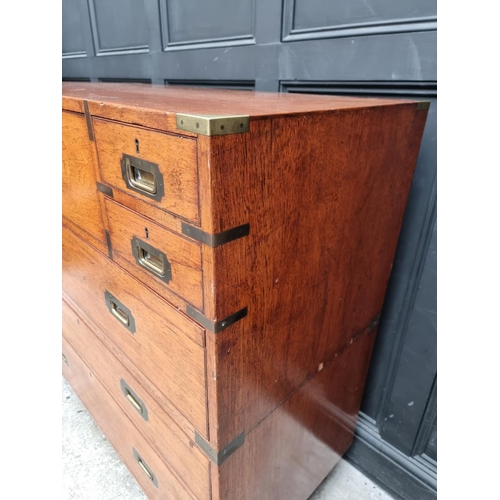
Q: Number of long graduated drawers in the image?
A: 3